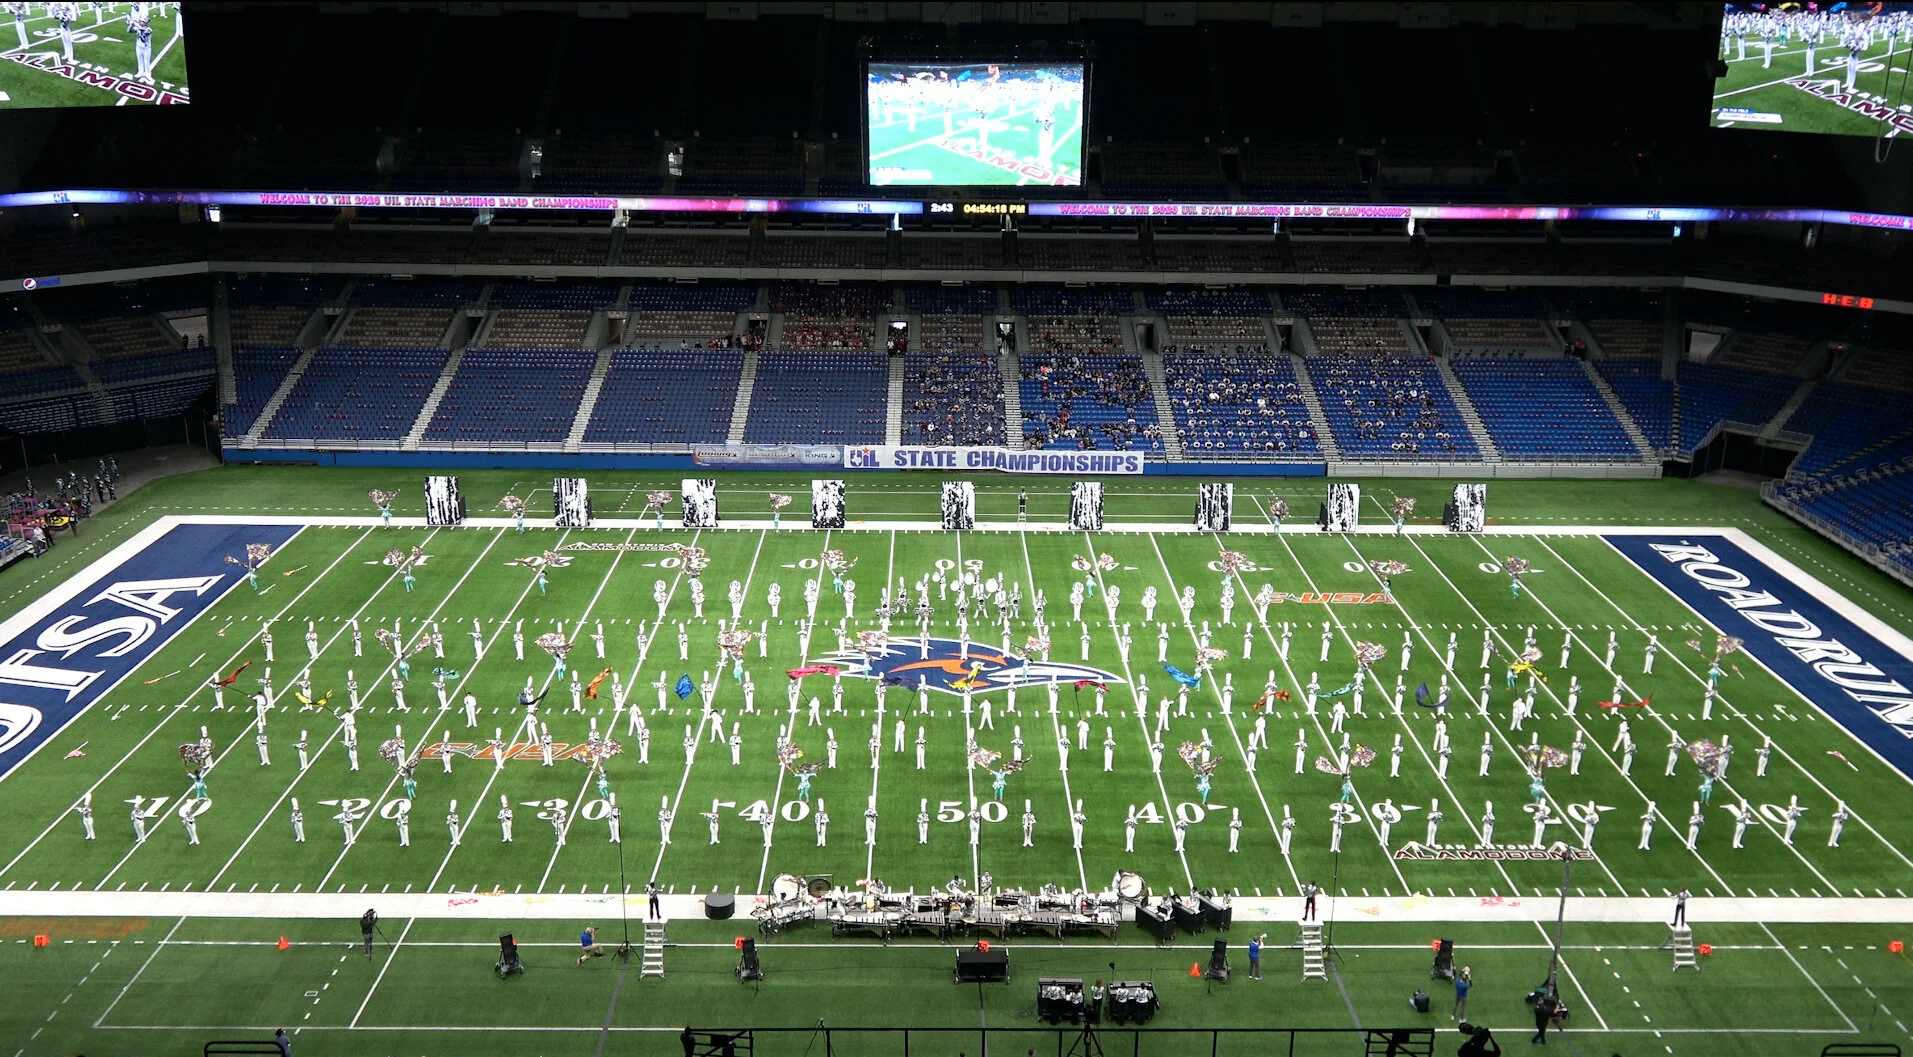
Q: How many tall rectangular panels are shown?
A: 9